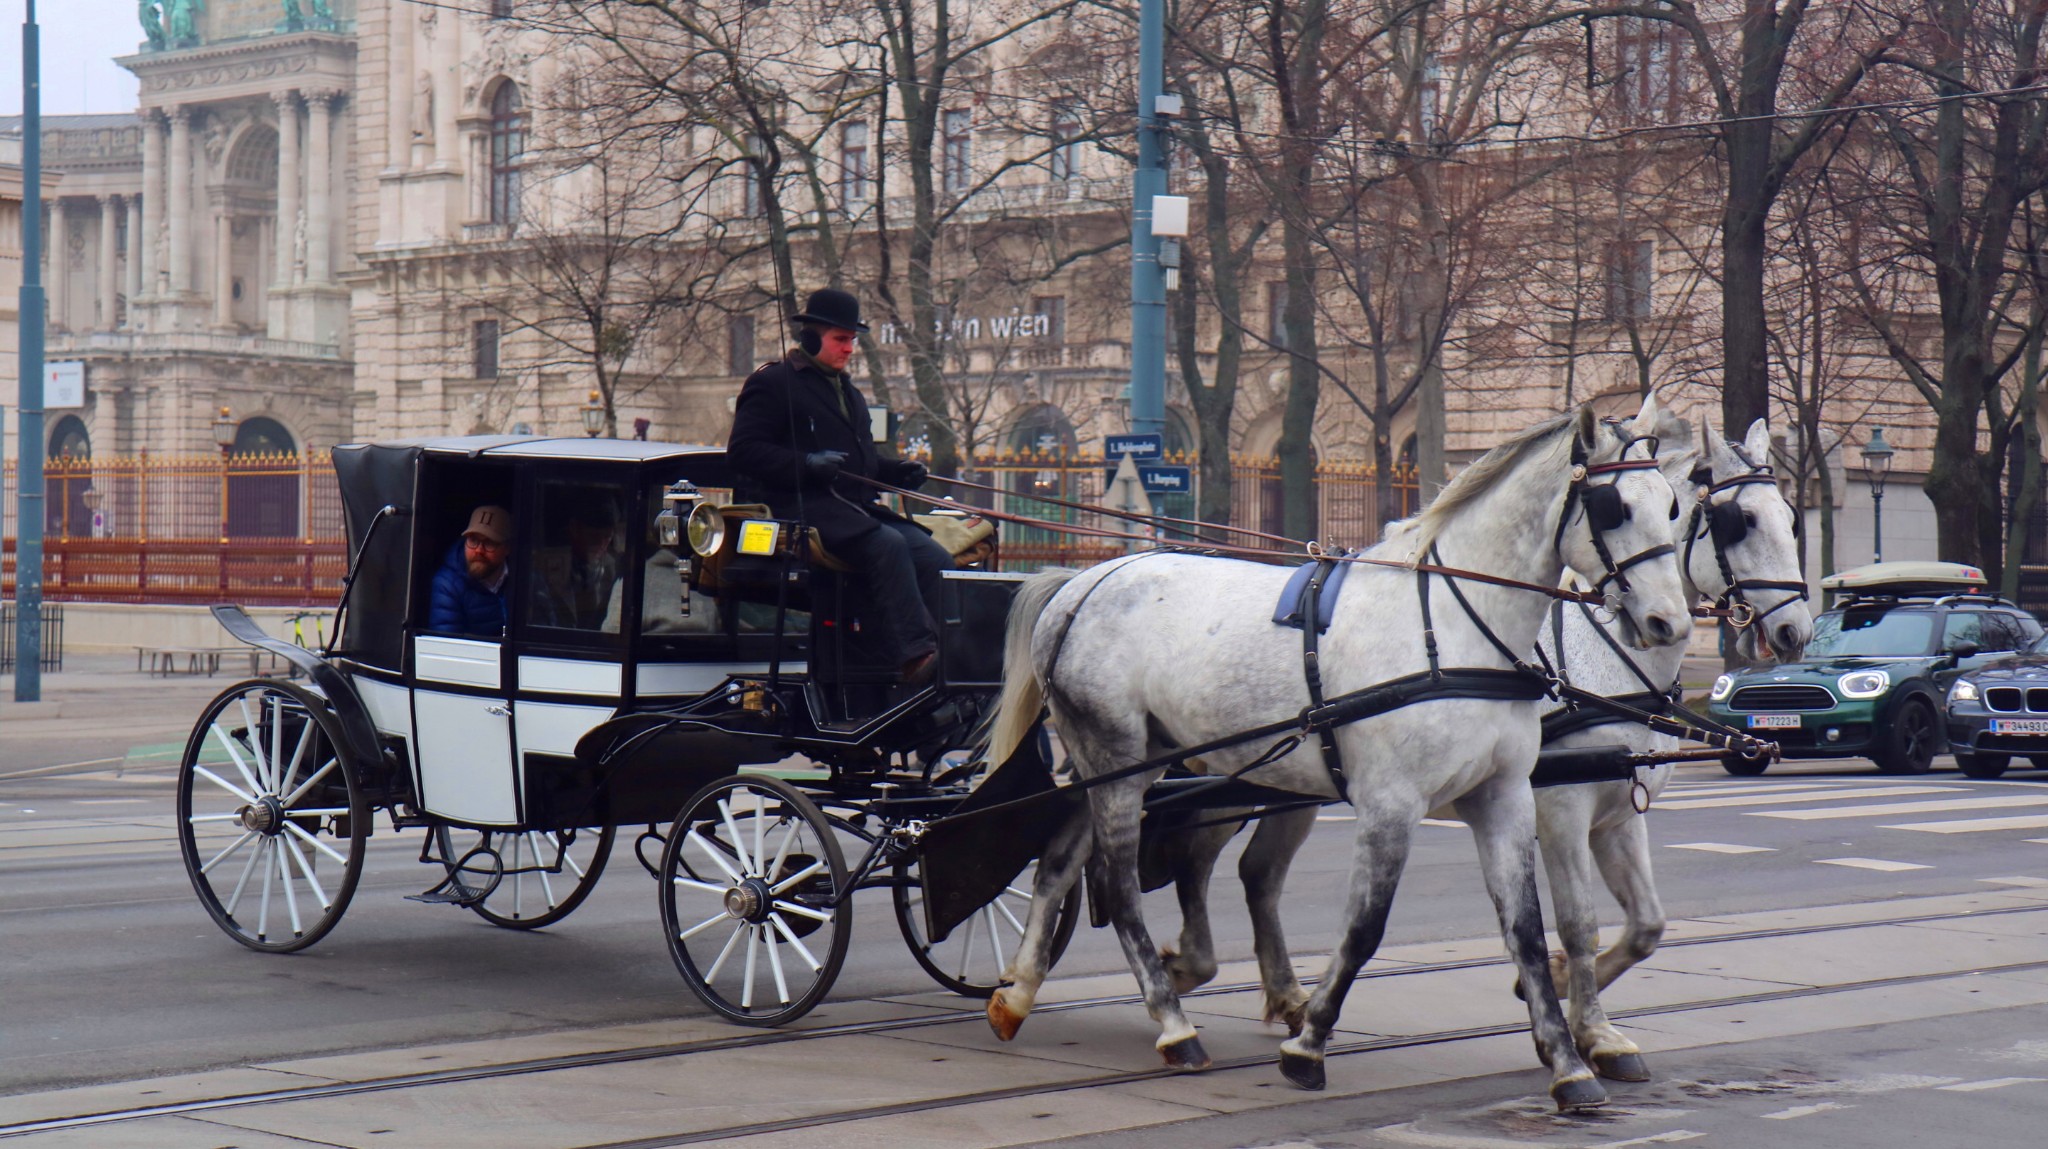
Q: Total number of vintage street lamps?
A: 3